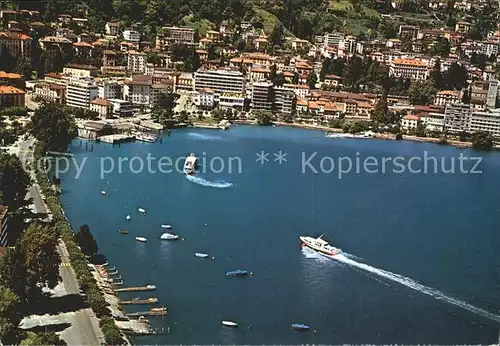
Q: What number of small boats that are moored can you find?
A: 11